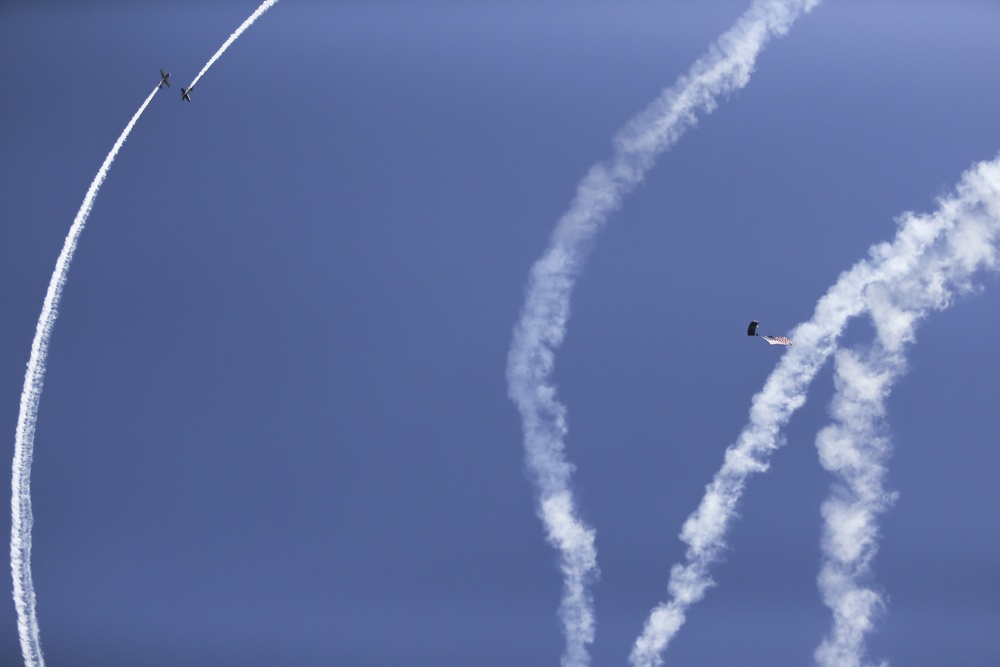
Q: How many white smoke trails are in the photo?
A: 5